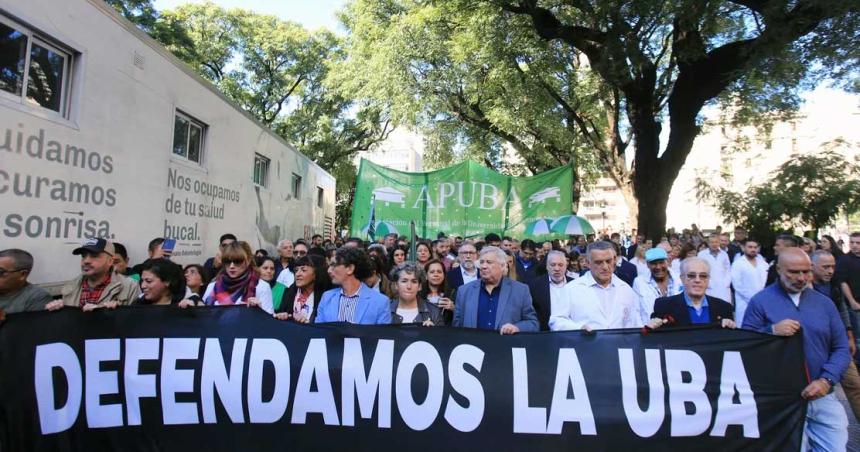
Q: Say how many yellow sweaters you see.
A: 0